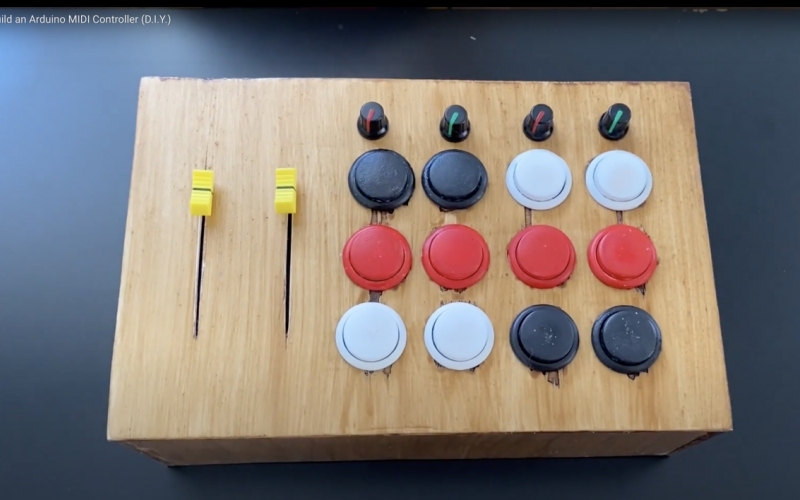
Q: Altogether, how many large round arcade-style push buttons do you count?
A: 12